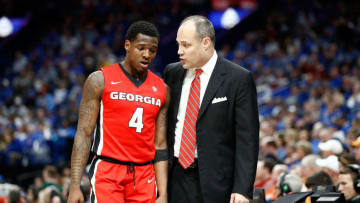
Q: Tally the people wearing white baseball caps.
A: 2